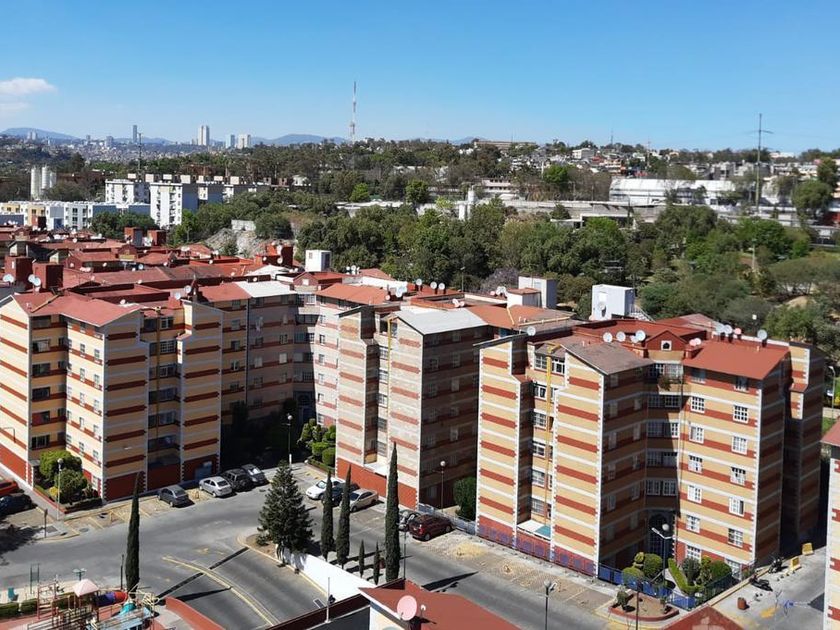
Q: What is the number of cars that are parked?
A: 11